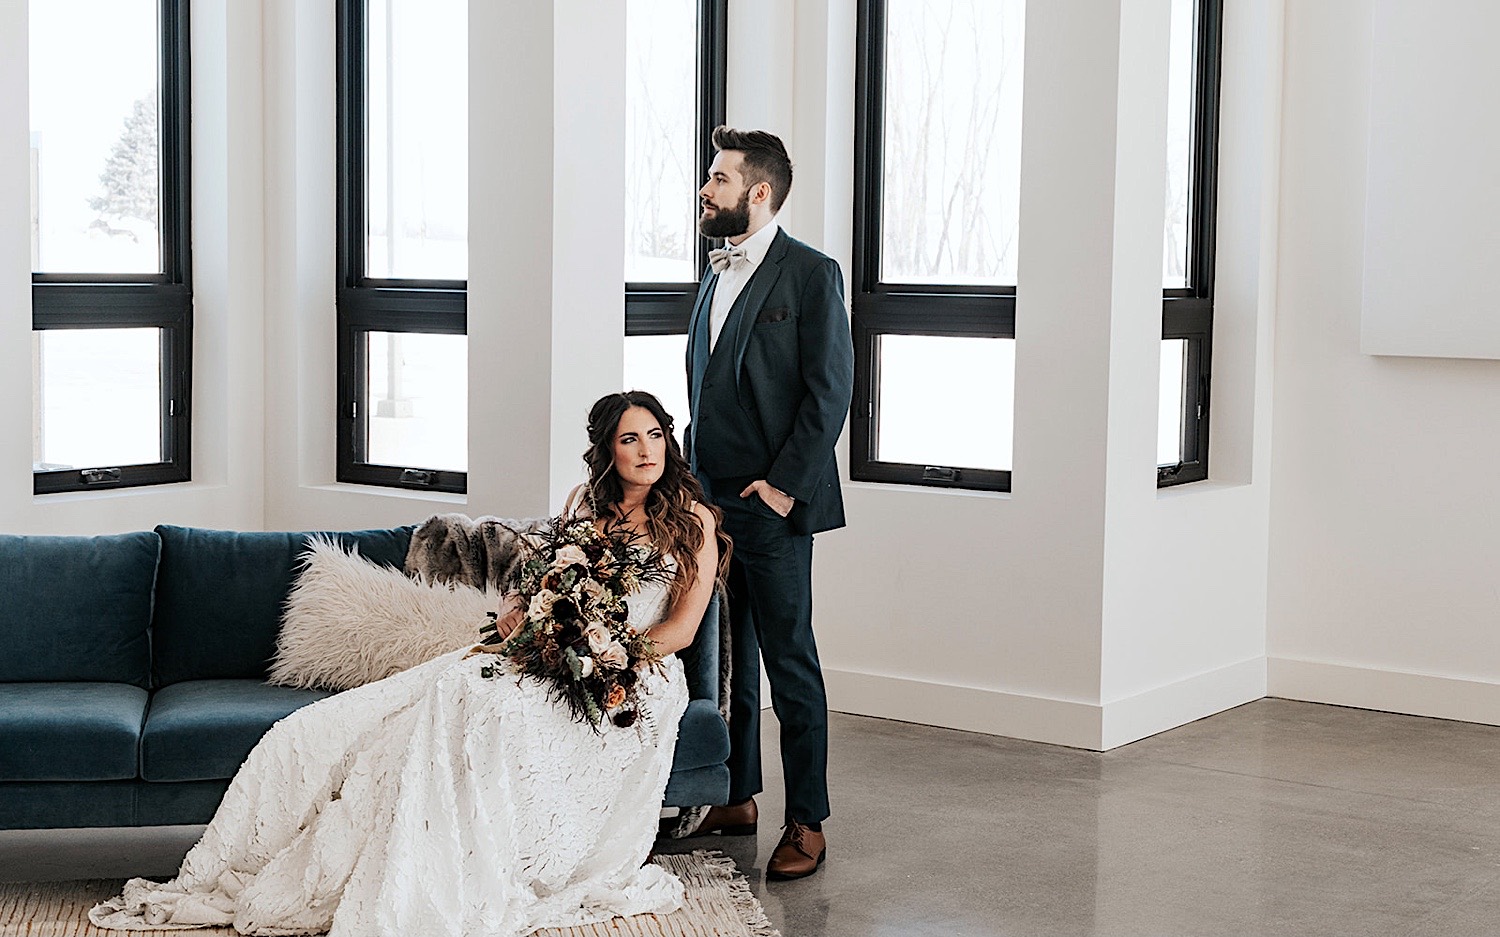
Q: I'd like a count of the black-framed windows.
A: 5